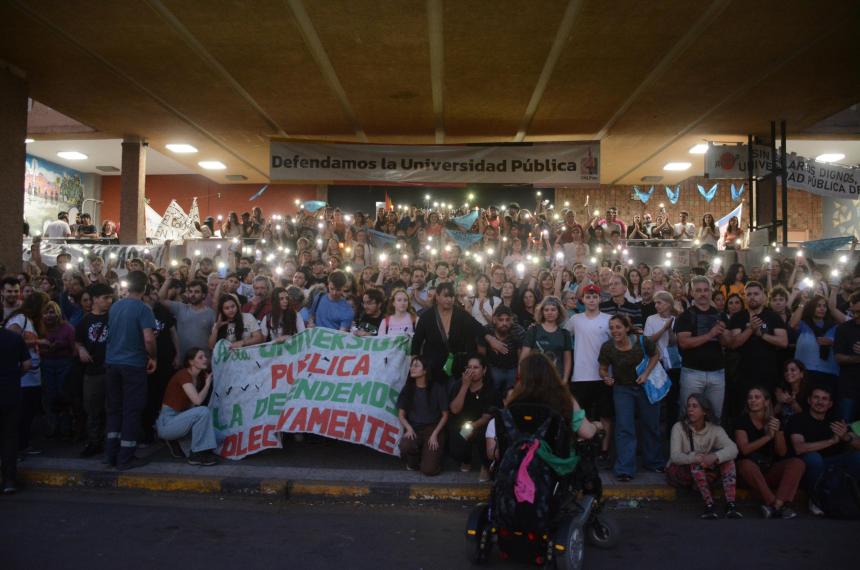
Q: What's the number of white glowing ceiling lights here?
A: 6